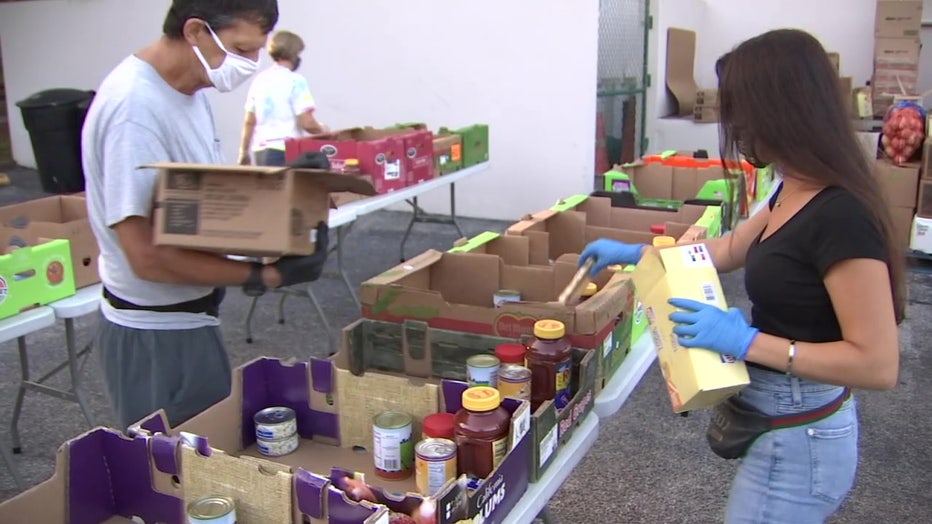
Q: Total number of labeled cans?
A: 8